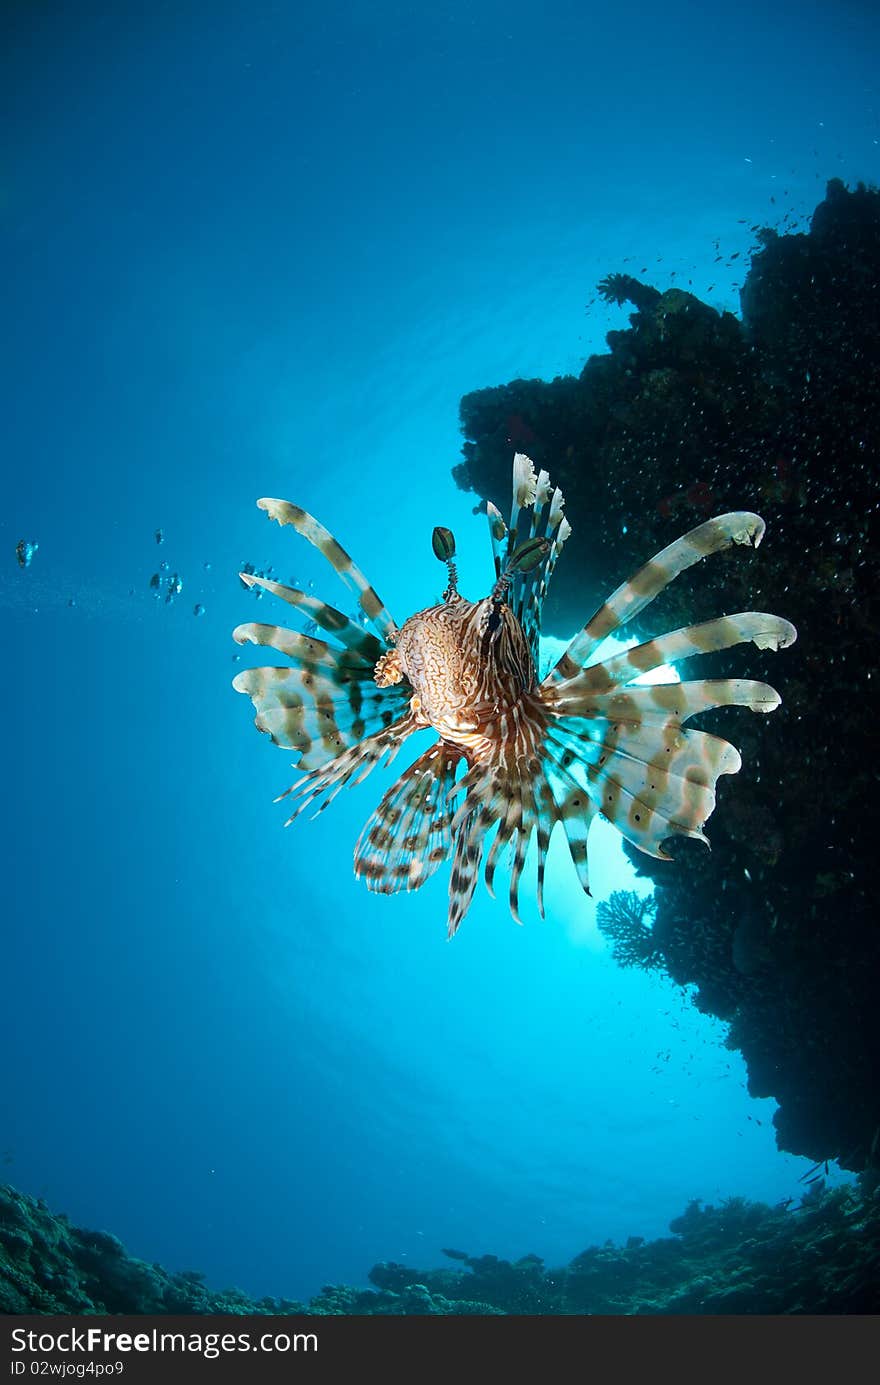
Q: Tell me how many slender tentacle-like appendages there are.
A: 2